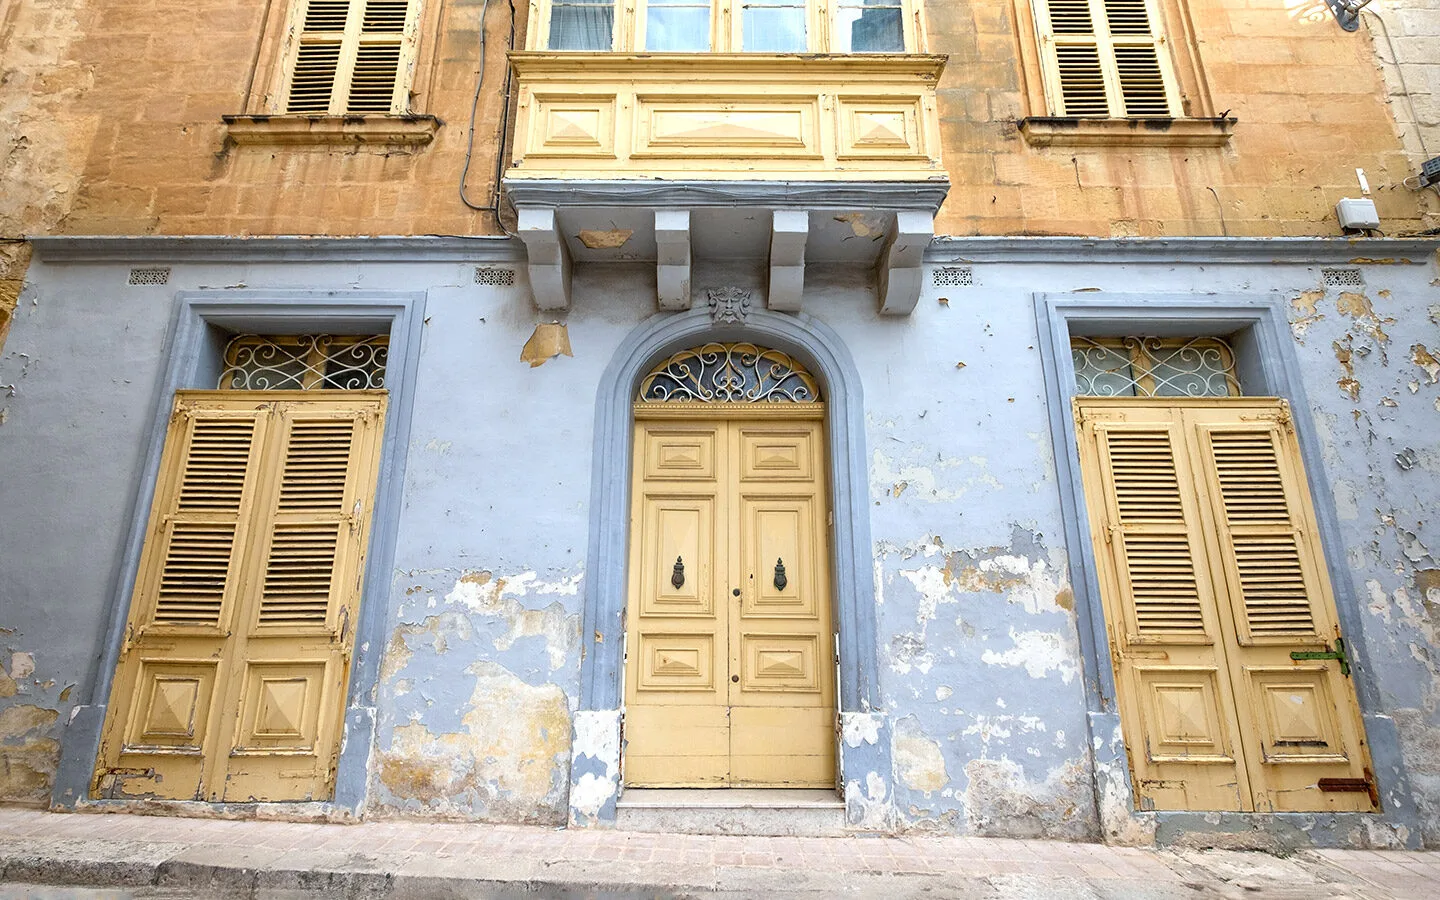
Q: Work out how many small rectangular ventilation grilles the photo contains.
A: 4